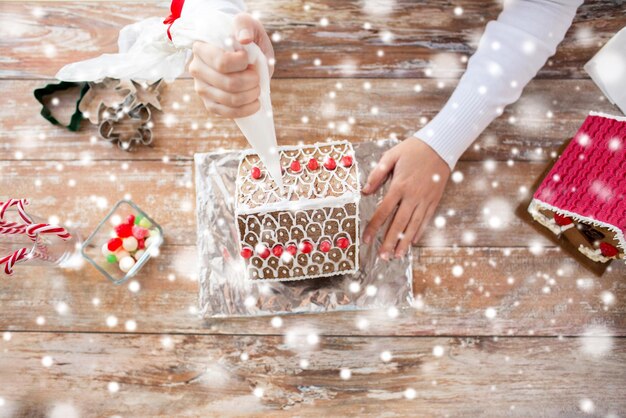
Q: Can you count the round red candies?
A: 12